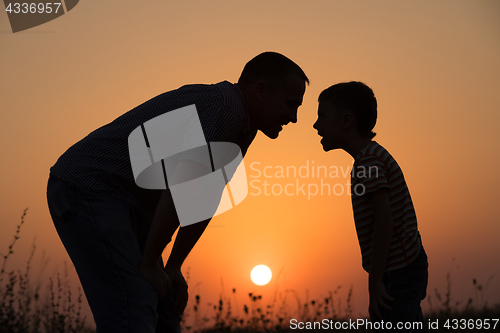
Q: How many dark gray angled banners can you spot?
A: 1